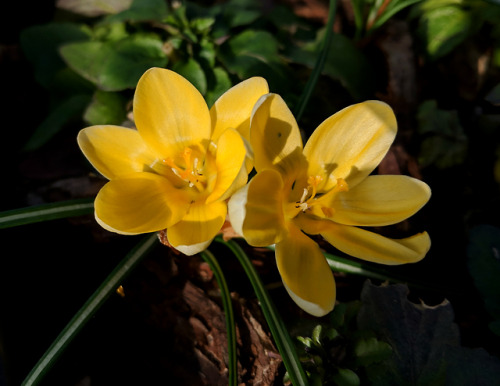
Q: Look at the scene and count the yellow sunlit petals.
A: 12